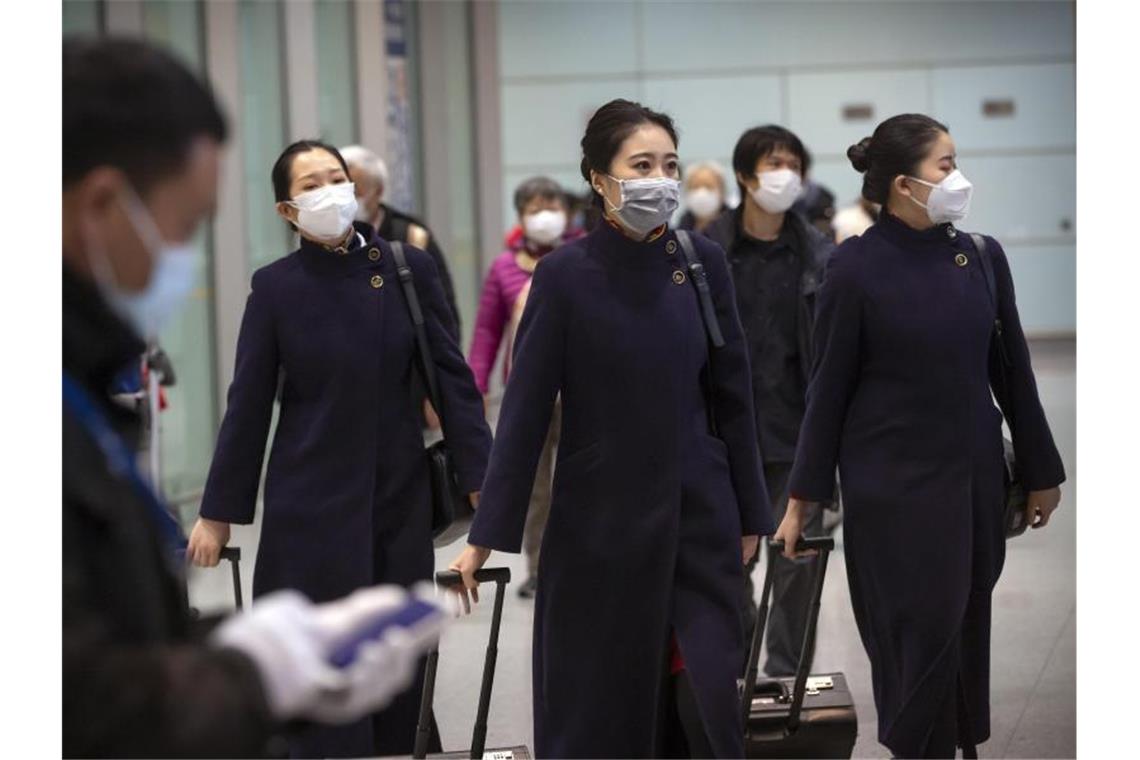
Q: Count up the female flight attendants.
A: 3